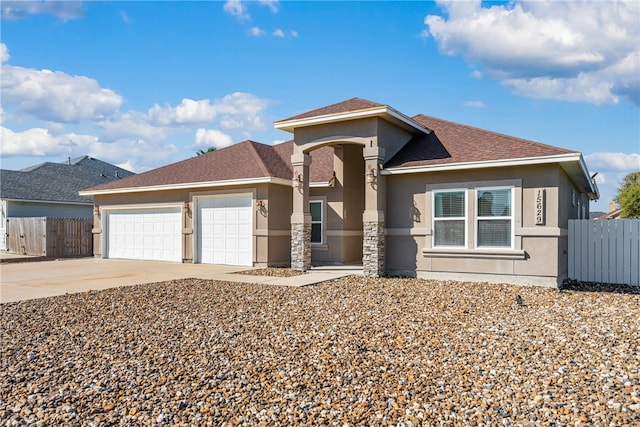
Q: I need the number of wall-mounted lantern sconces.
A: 5